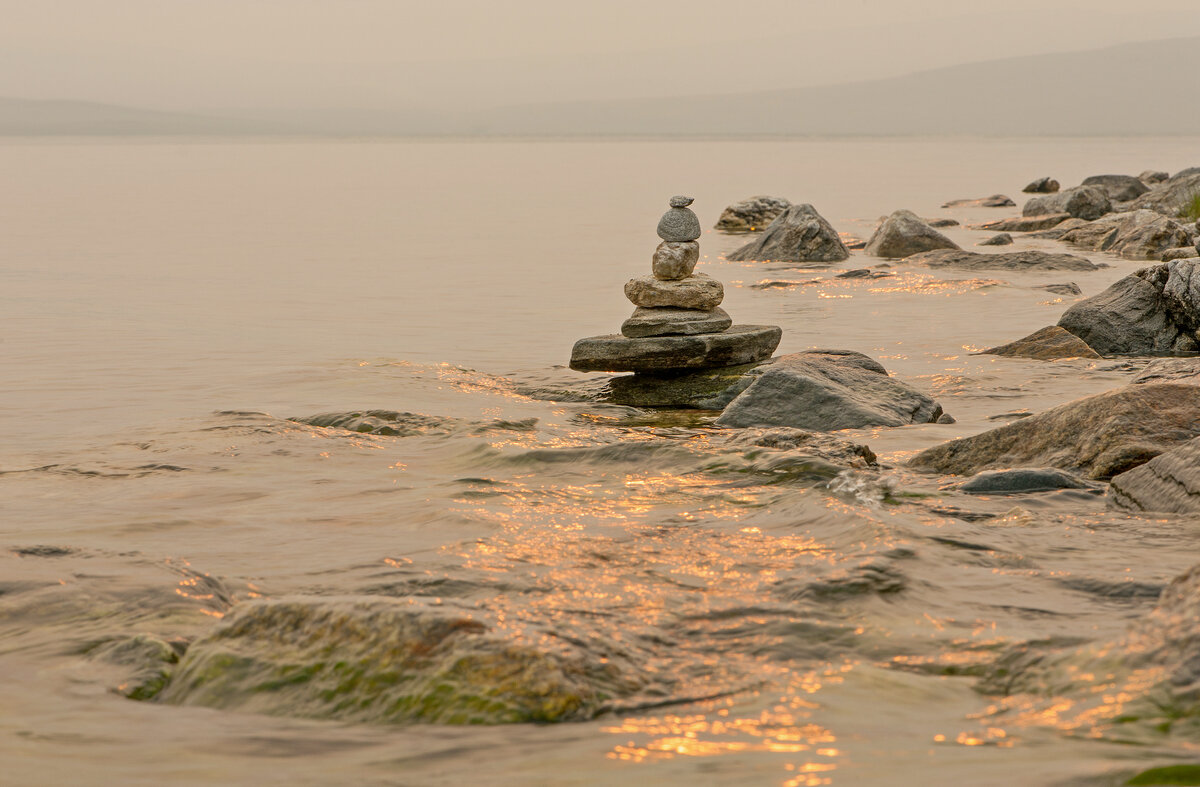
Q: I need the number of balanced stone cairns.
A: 1